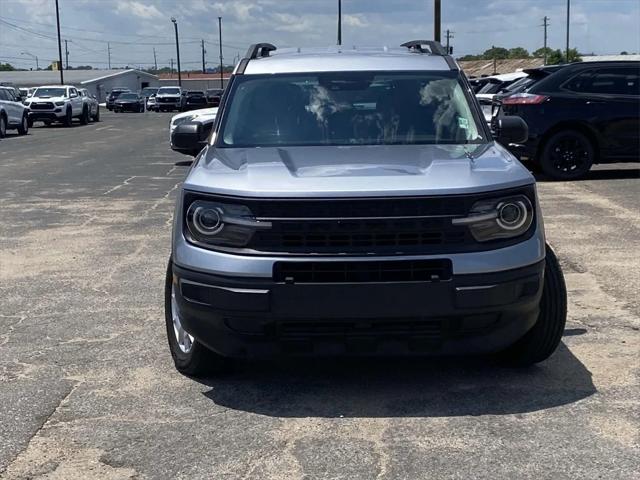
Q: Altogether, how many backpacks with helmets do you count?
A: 0